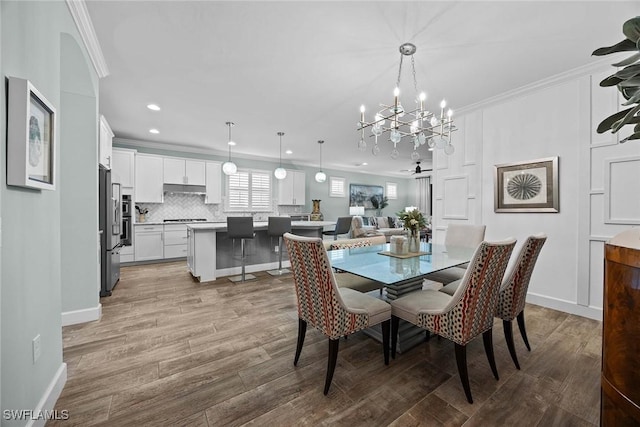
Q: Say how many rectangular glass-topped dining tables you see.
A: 1